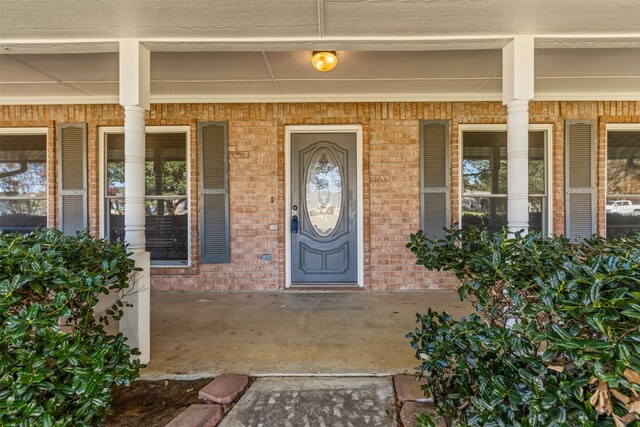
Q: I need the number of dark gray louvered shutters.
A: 4